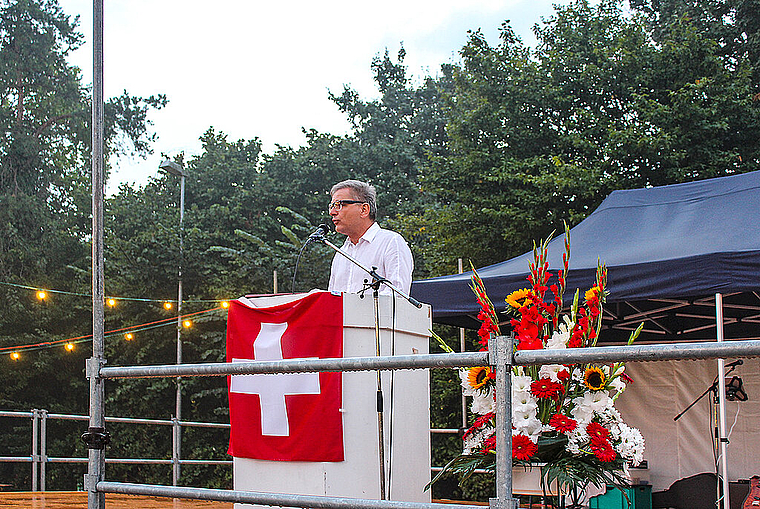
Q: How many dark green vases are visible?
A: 1